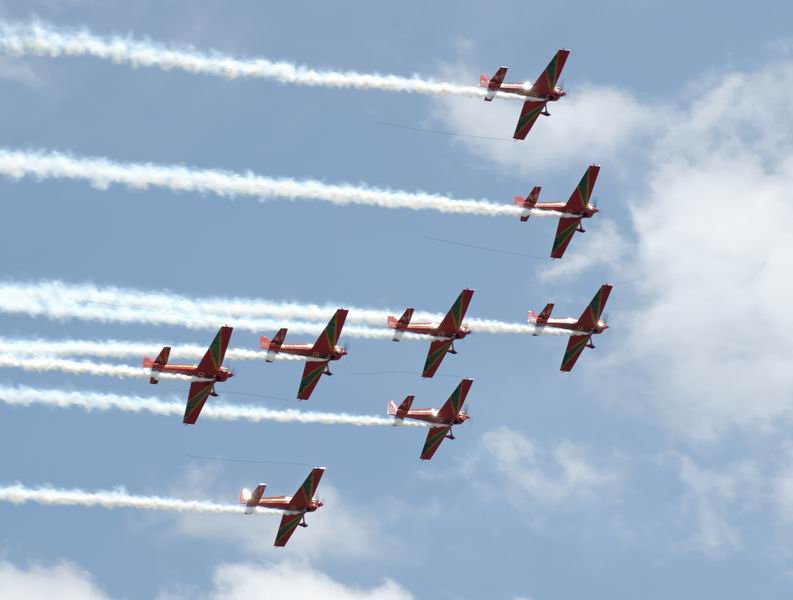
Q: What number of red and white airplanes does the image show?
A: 8